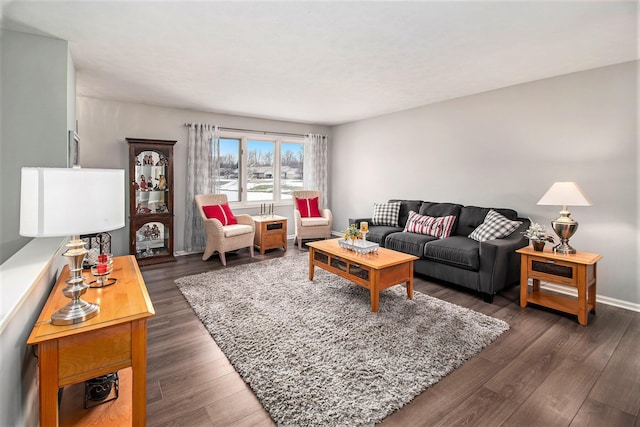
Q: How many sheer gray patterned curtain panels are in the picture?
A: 2